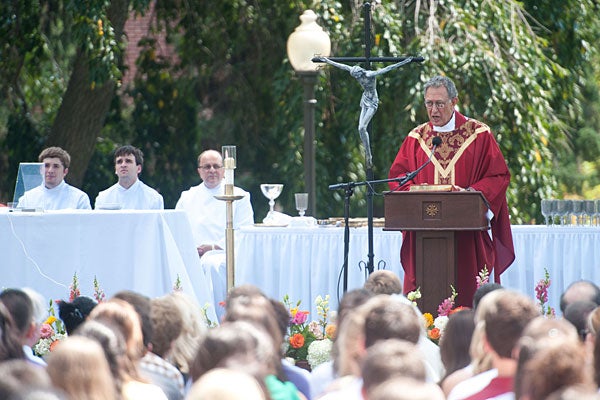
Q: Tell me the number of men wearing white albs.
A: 3